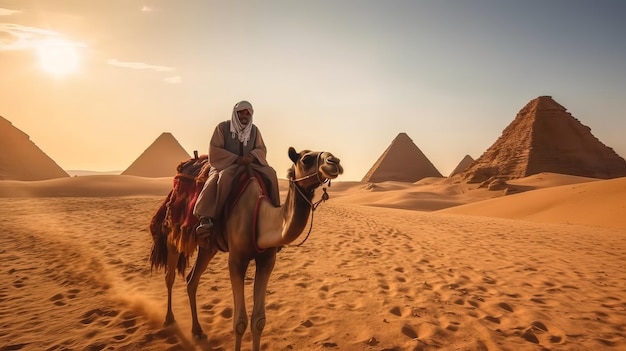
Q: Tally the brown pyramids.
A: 5